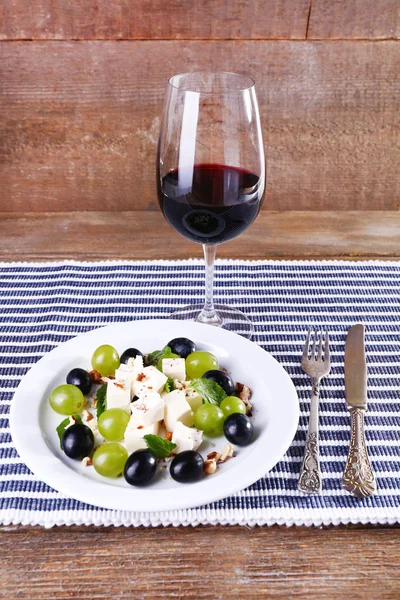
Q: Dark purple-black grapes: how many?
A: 8